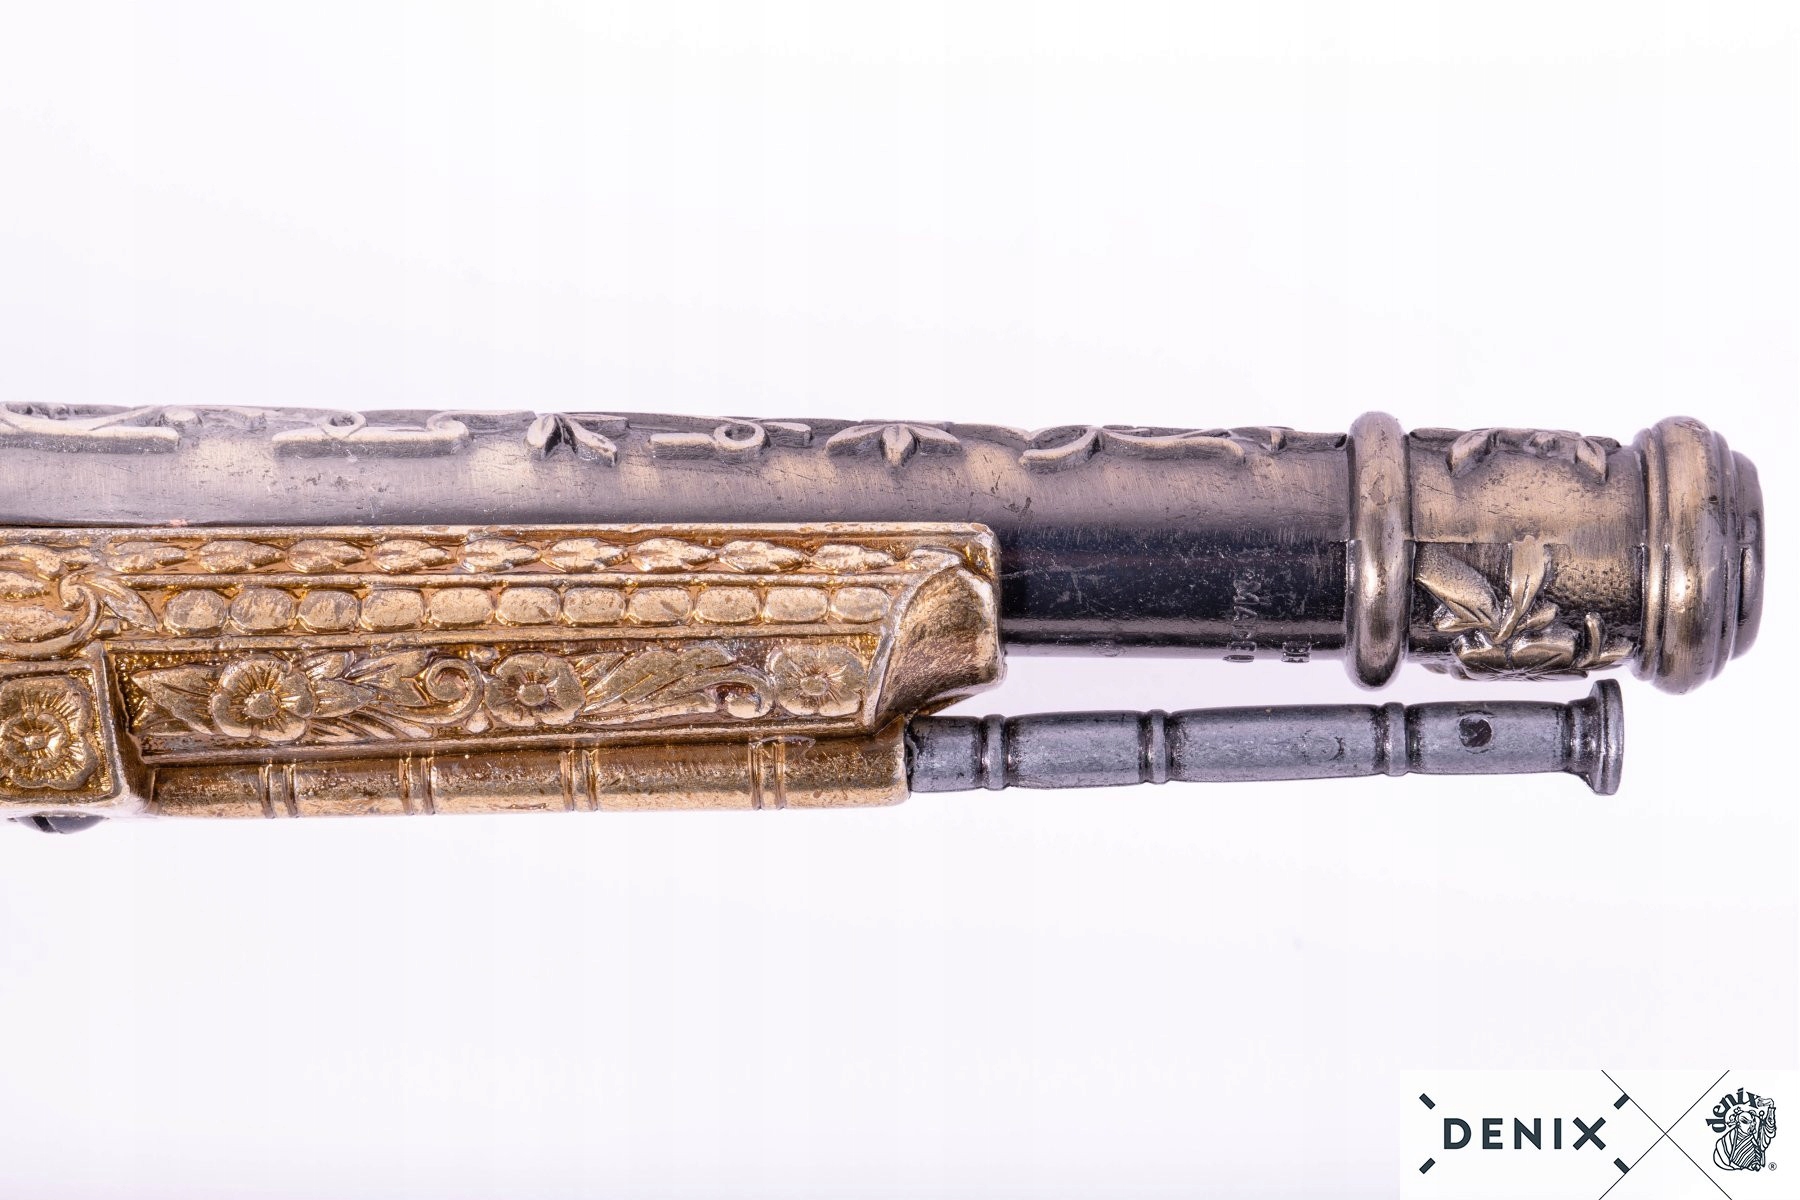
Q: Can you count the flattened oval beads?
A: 11